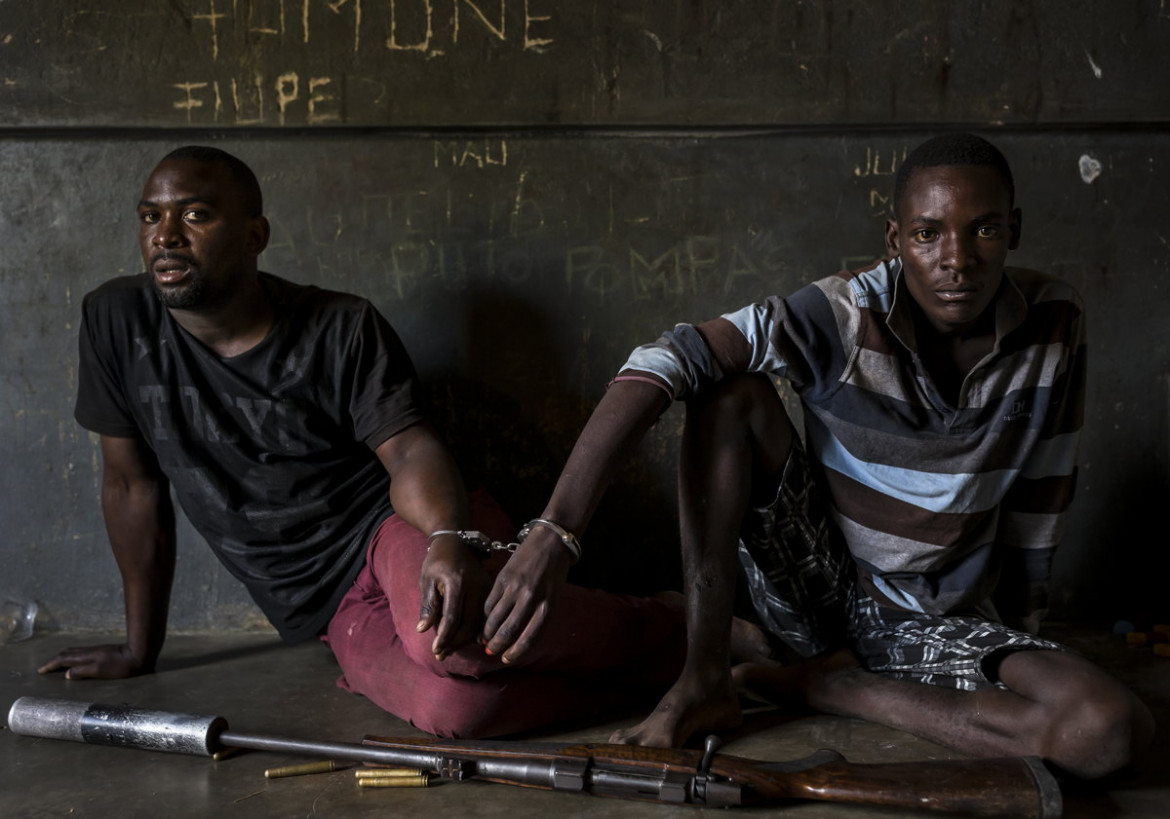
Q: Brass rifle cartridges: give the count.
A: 4